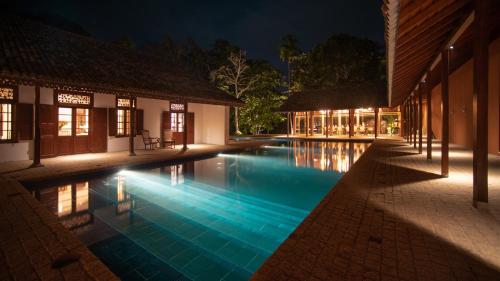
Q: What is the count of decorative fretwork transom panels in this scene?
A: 4